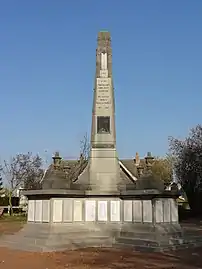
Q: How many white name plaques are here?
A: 15